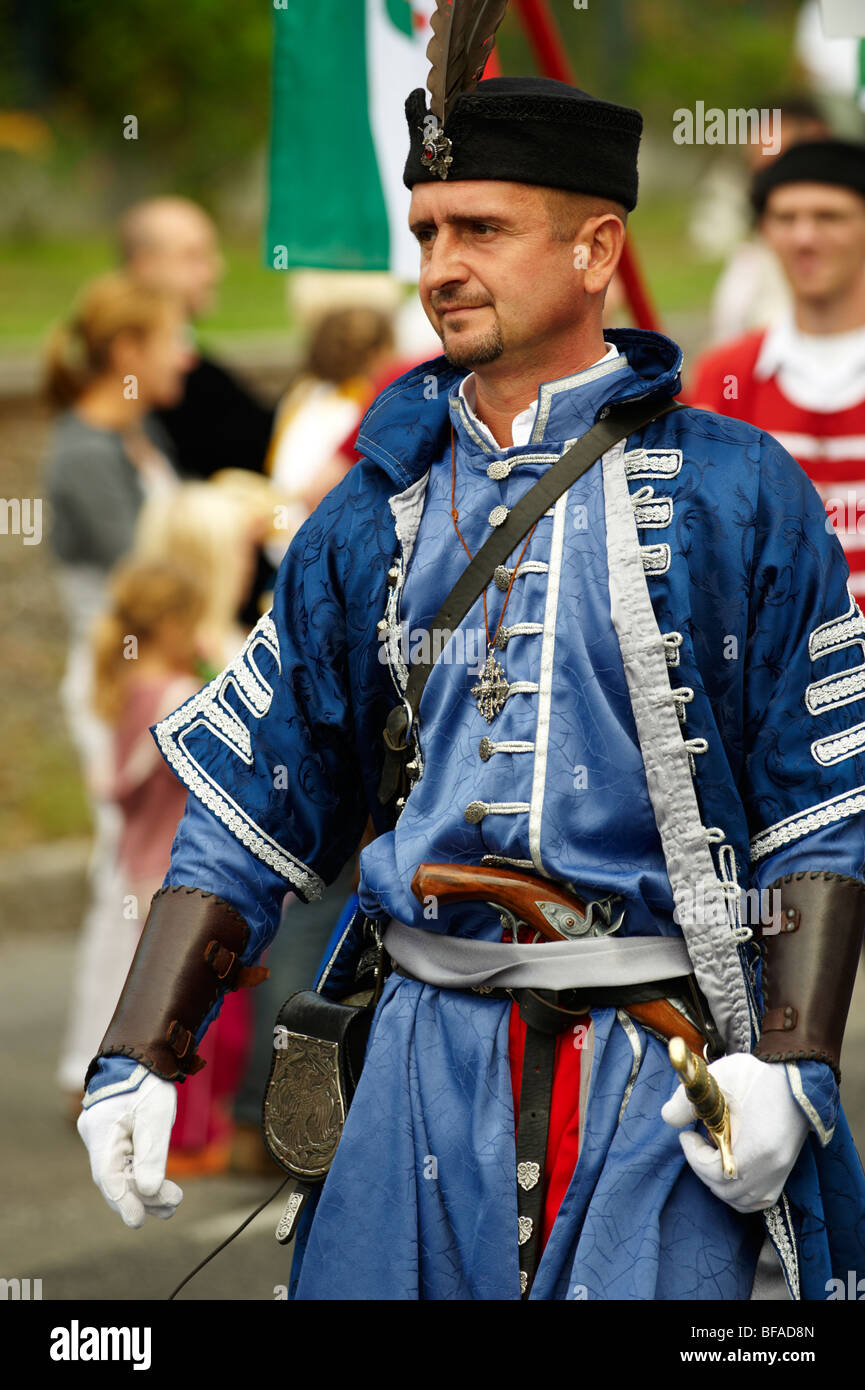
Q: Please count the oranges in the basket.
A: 0